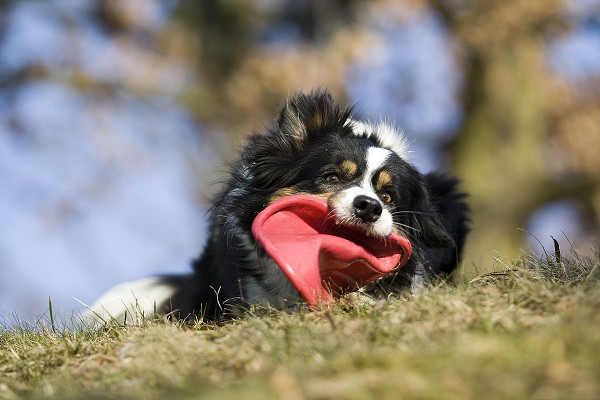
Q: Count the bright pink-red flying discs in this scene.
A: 1